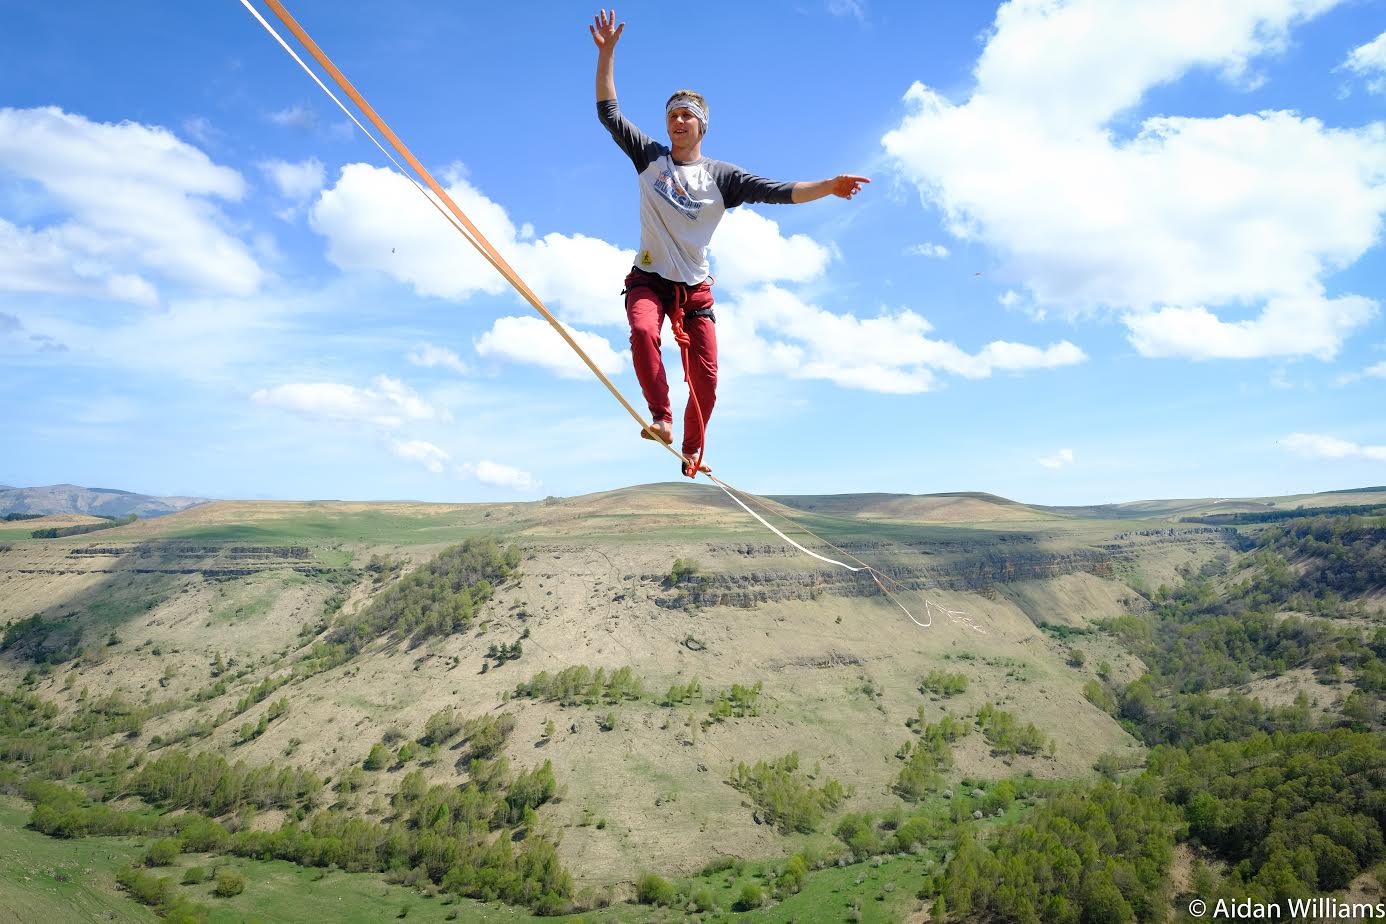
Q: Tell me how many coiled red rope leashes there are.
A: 1